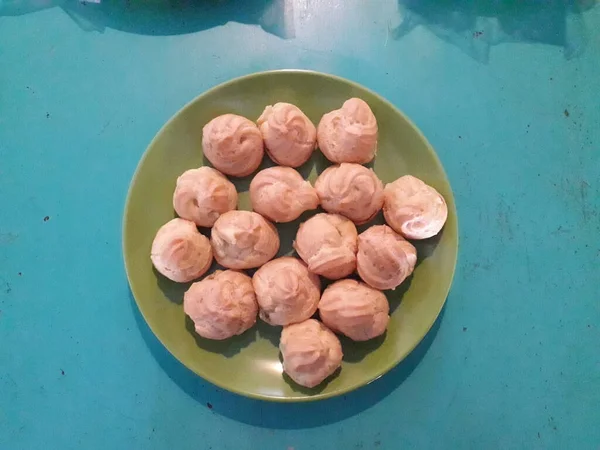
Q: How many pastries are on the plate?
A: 15